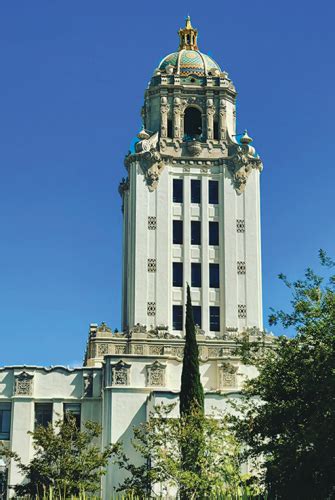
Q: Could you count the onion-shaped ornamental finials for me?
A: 2